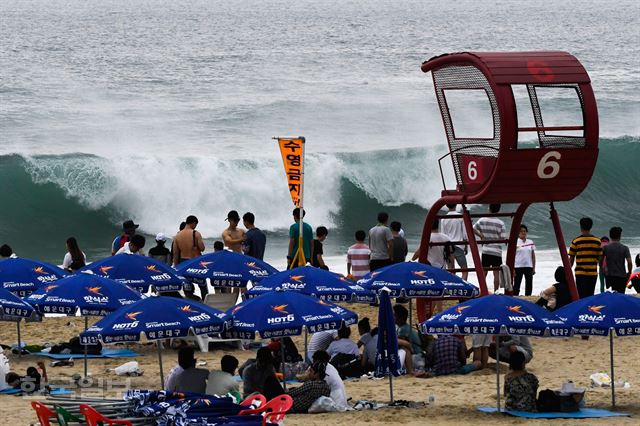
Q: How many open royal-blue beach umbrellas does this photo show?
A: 11